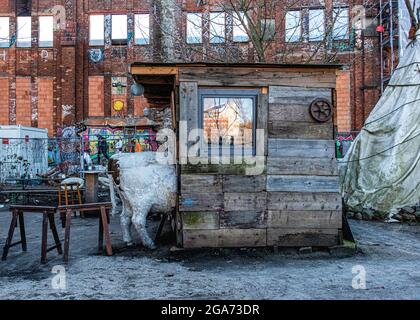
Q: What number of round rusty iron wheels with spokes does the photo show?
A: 1